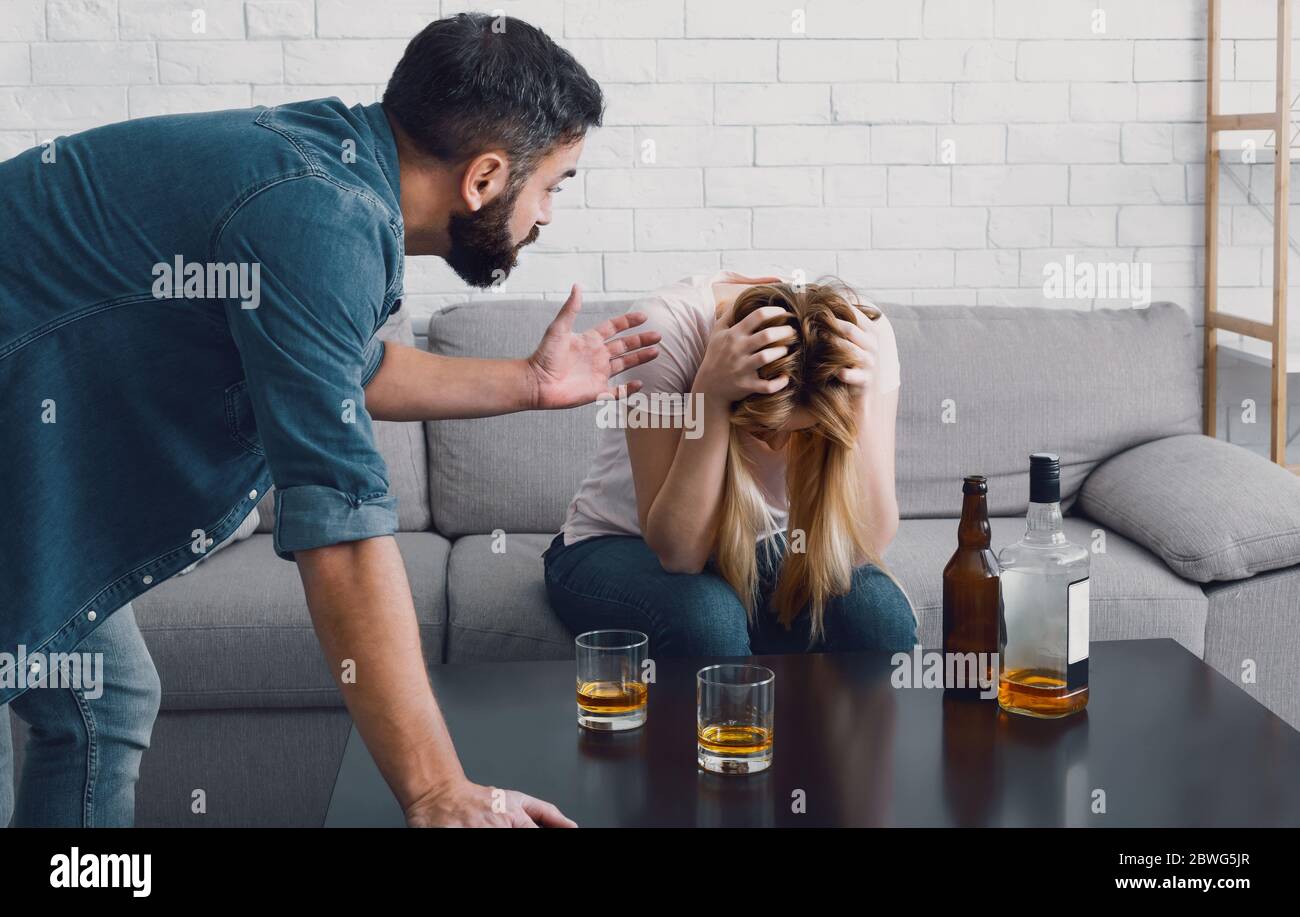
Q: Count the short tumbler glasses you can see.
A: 2